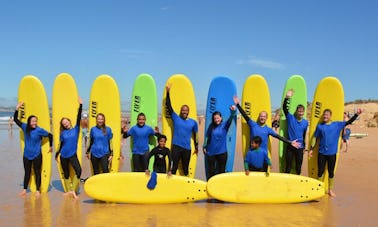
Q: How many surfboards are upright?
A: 9